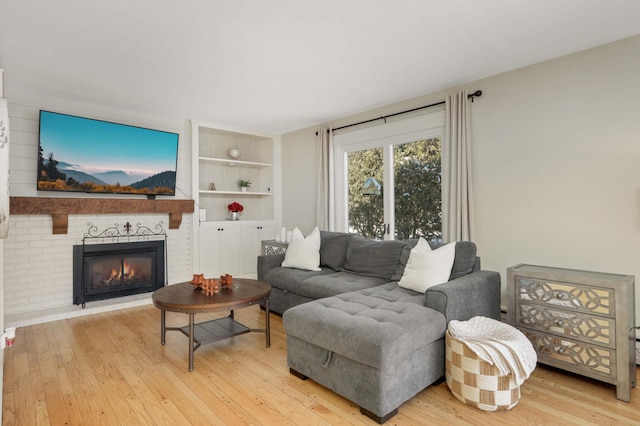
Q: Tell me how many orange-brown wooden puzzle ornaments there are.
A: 3